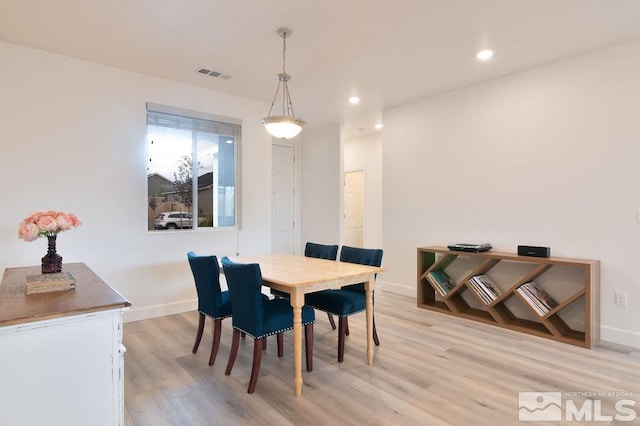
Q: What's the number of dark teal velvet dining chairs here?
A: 4